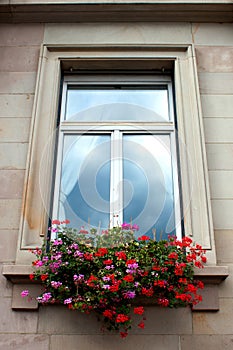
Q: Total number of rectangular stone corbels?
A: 2